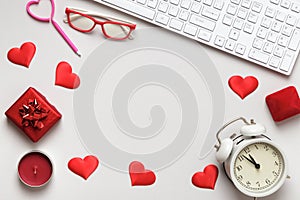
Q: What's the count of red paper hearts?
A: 6